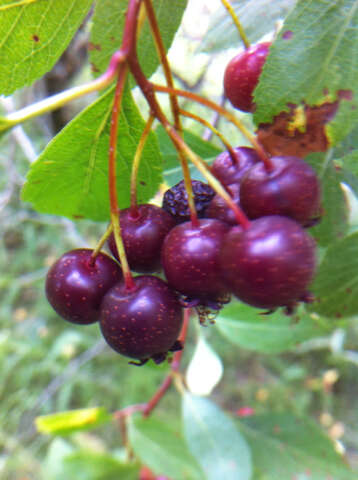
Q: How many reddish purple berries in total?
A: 9